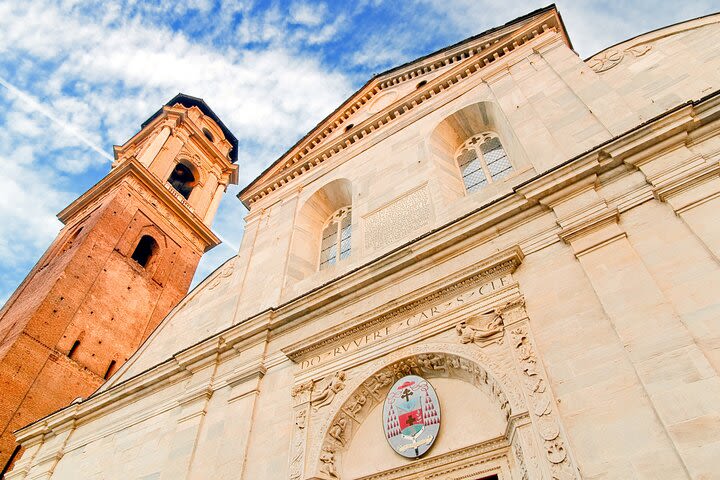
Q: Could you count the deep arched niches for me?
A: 2